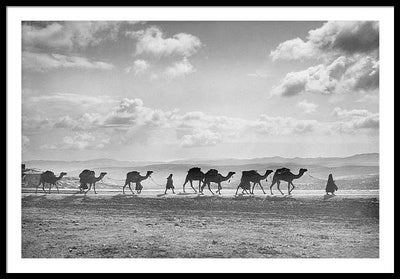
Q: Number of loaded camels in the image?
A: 7